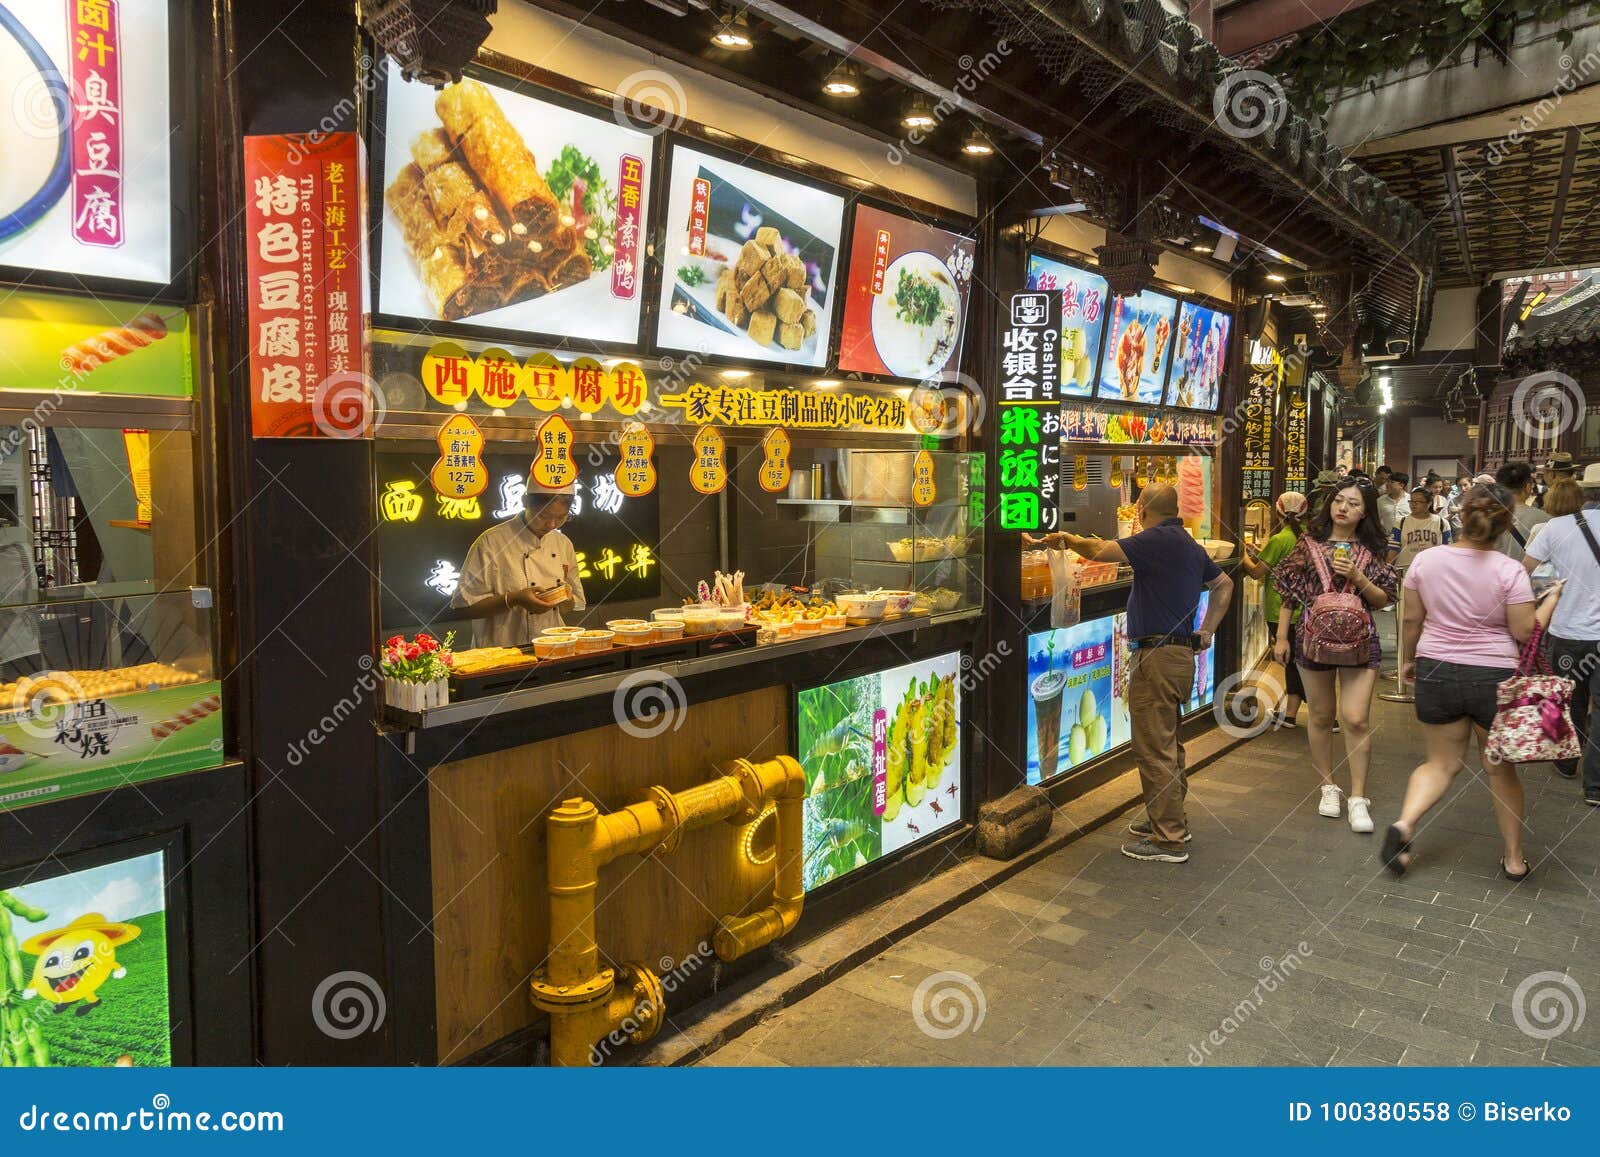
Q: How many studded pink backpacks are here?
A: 1